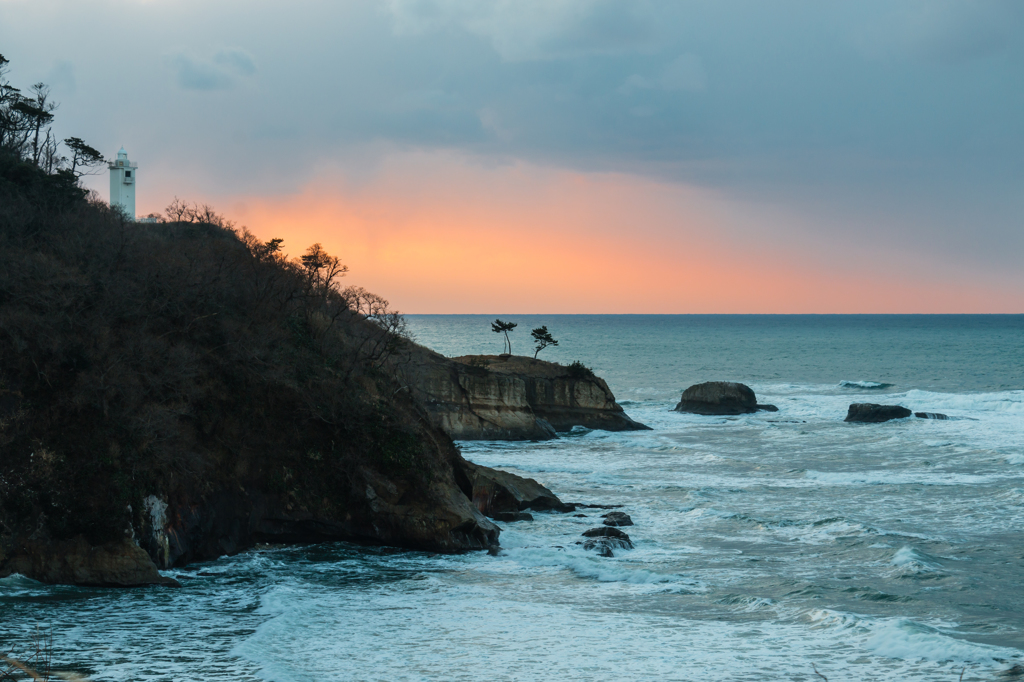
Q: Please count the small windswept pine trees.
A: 2